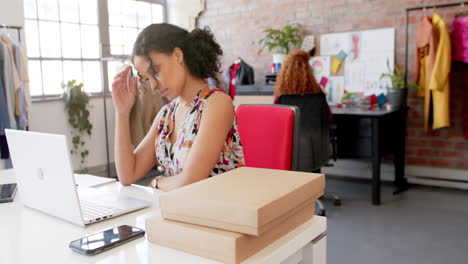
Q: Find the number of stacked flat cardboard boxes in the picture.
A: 2